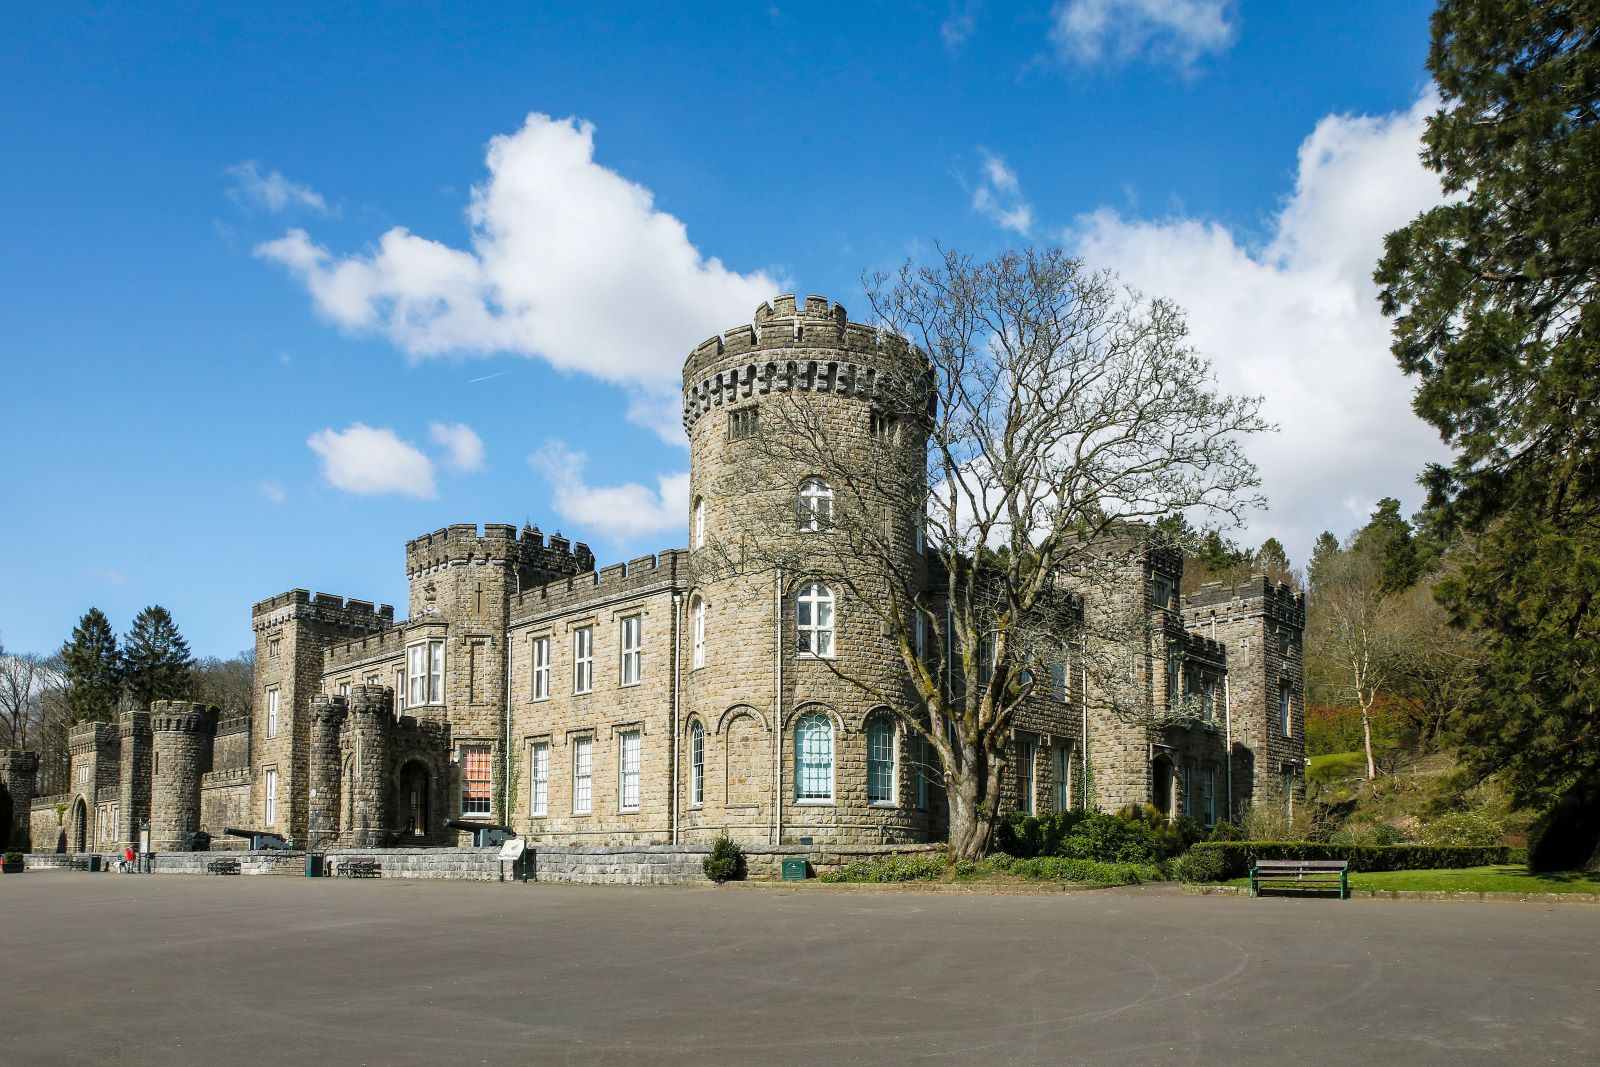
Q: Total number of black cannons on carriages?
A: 2